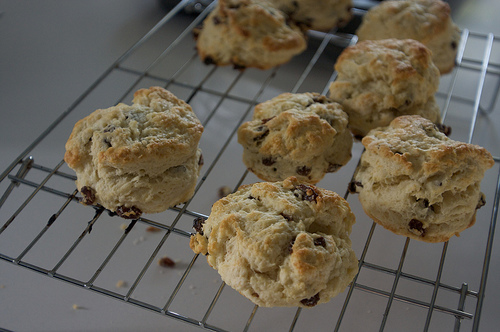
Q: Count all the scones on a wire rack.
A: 8